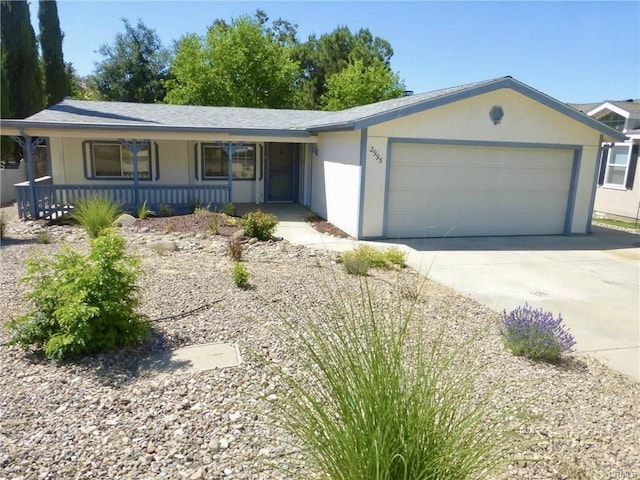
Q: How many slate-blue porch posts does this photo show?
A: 3